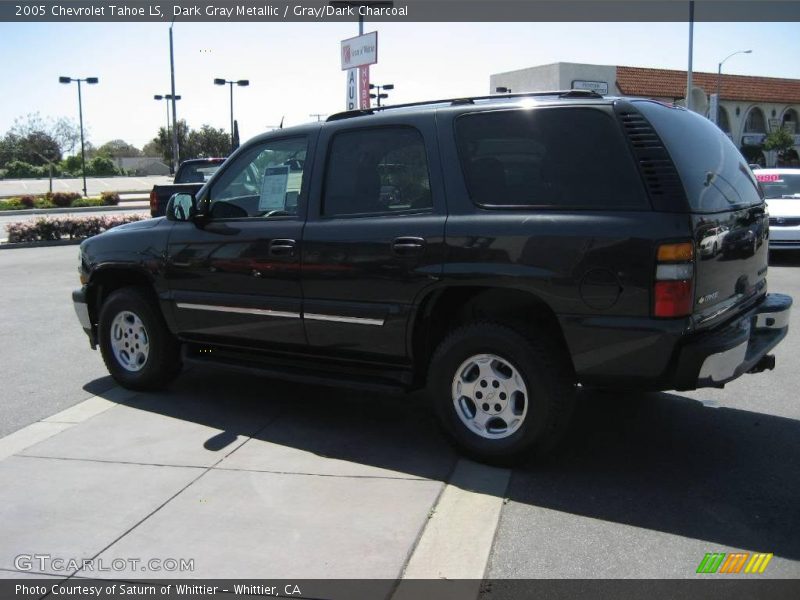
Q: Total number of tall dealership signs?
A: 1